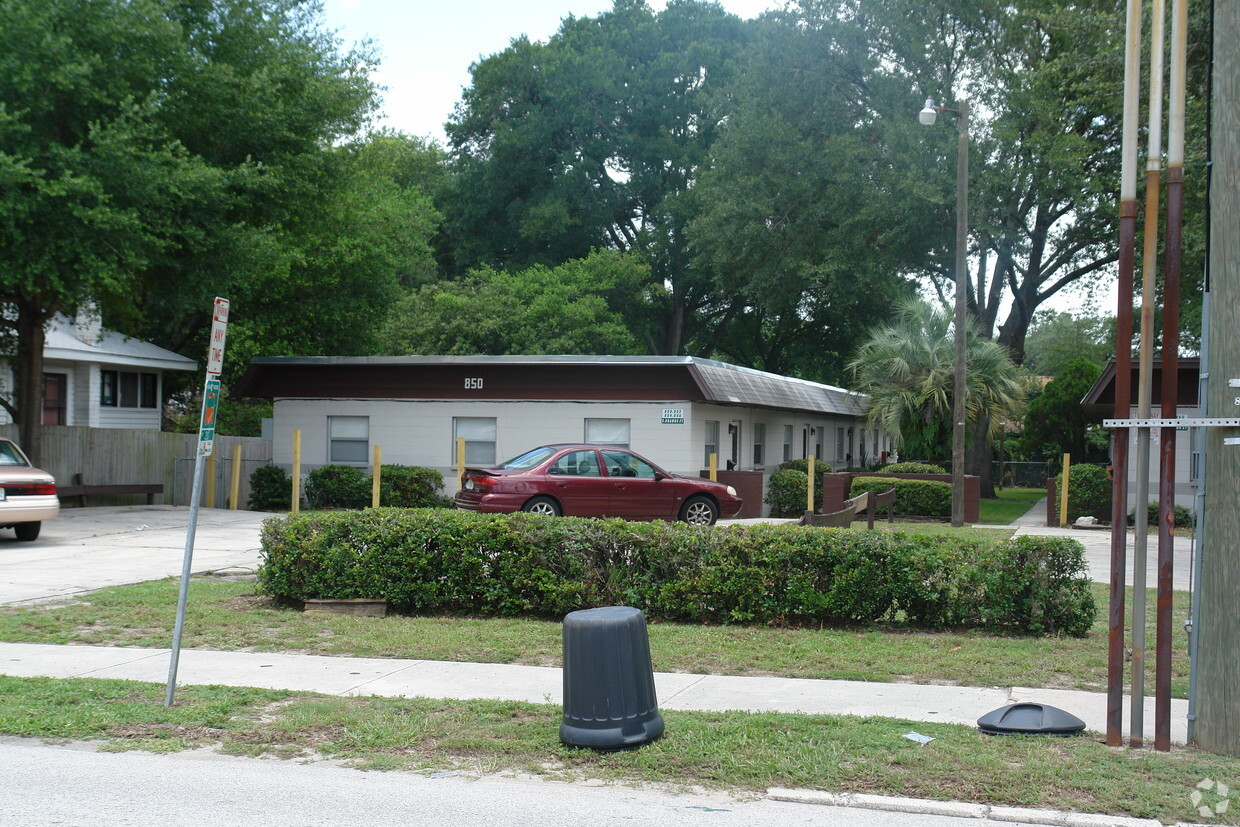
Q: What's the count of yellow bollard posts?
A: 8